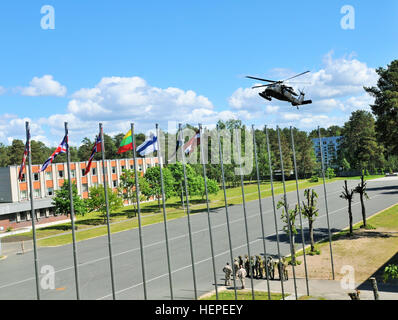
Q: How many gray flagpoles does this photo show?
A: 14